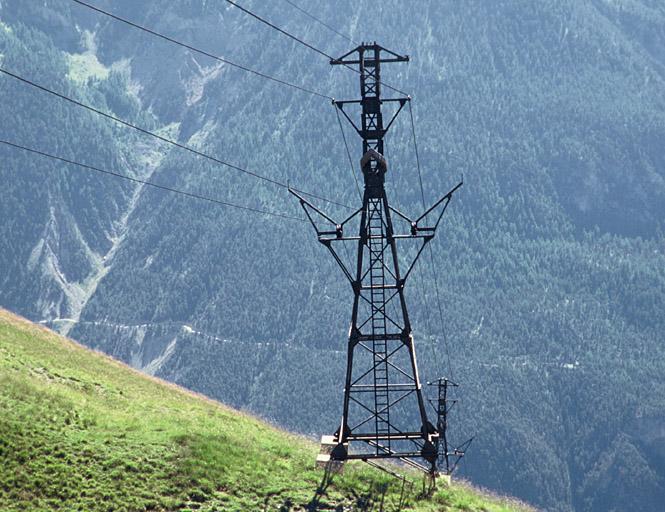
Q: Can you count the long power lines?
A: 5